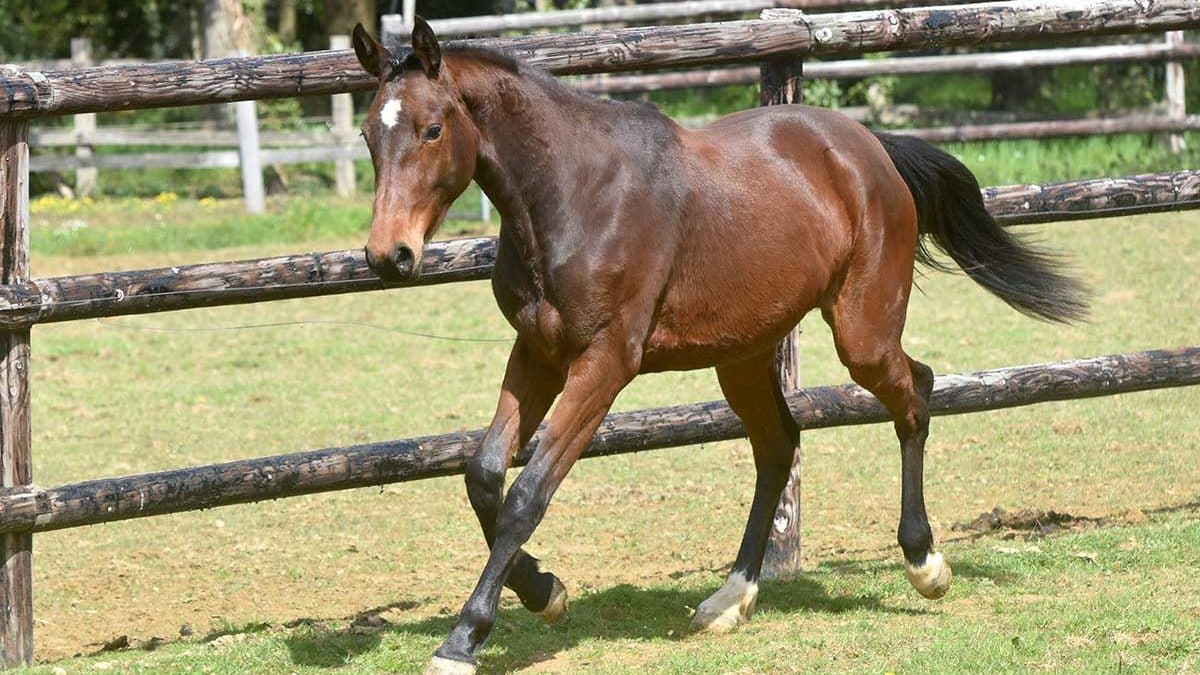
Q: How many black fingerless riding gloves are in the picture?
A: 0